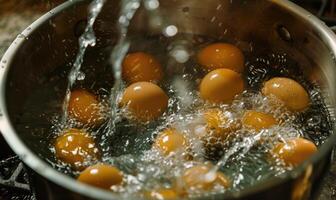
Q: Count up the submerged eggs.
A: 14